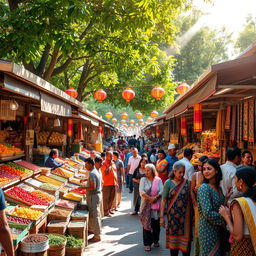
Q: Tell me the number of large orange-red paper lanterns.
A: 5